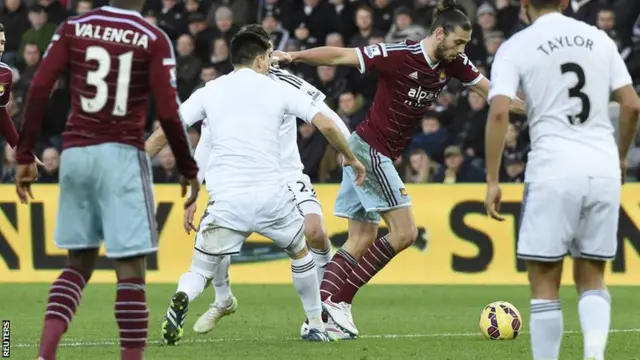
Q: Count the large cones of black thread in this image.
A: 0